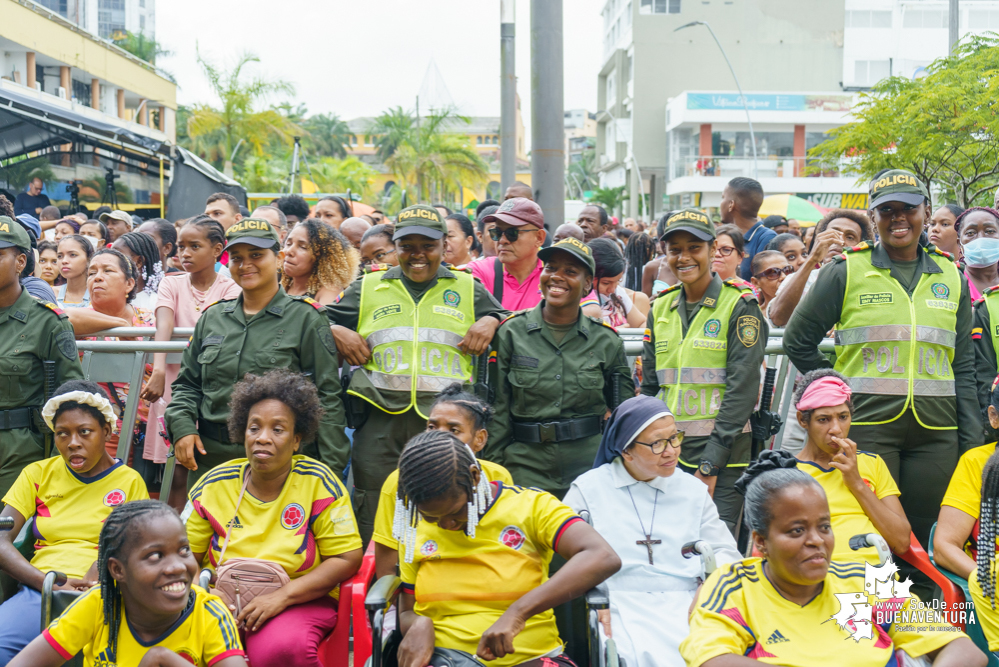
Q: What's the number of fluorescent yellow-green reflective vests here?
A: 4